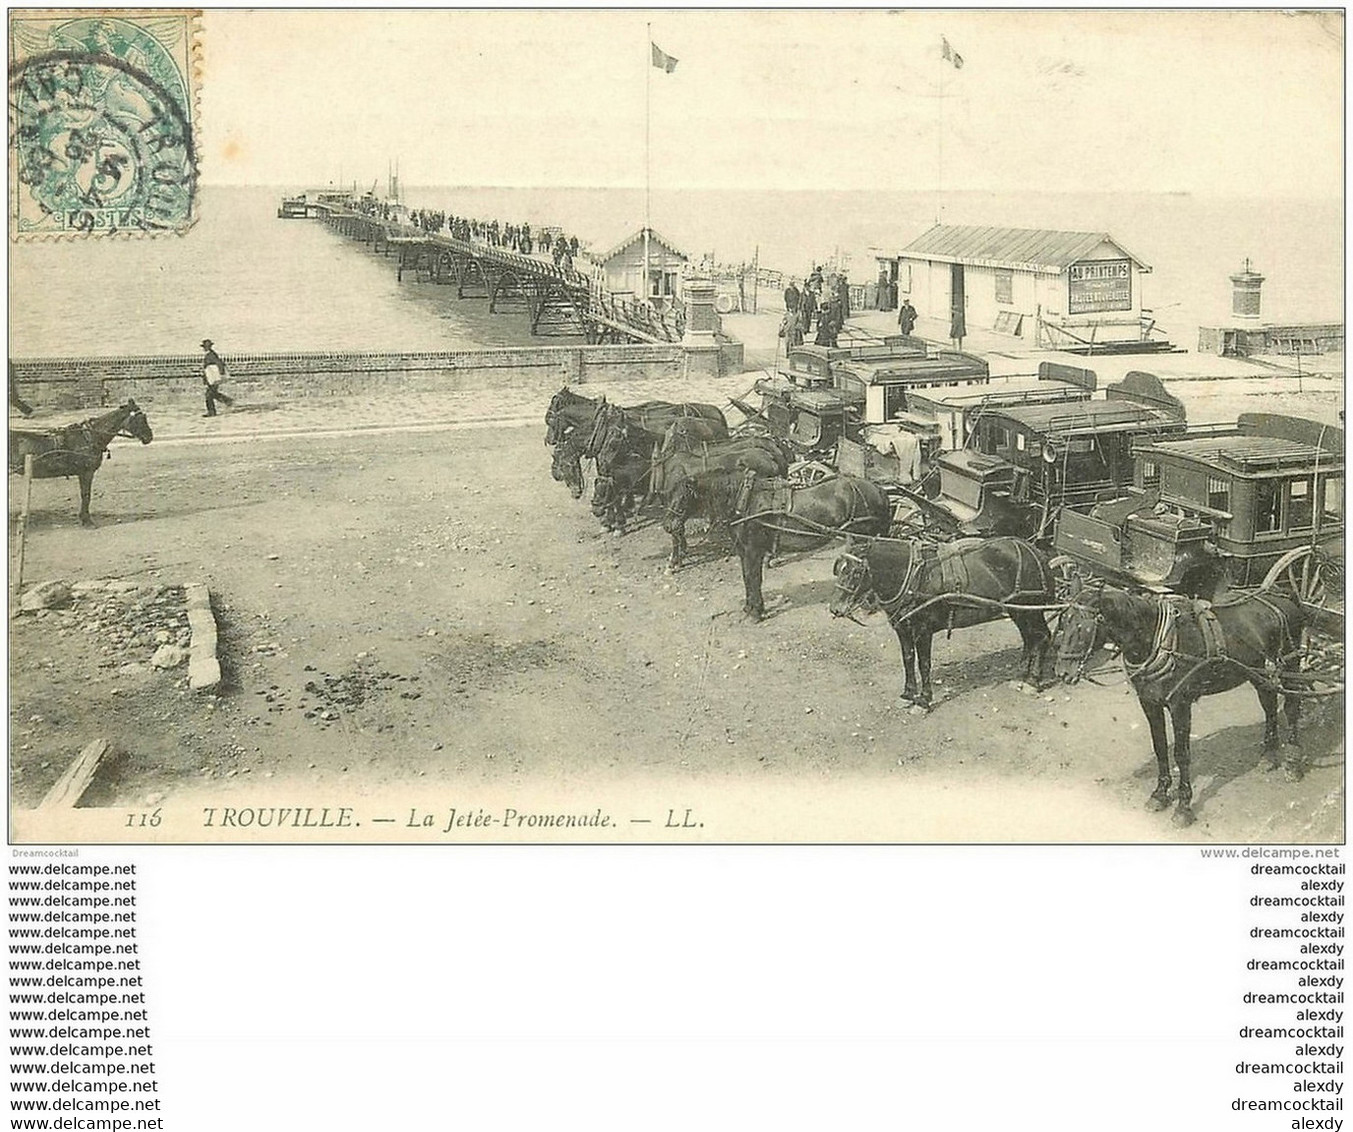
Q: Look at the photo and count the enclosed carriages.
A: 5